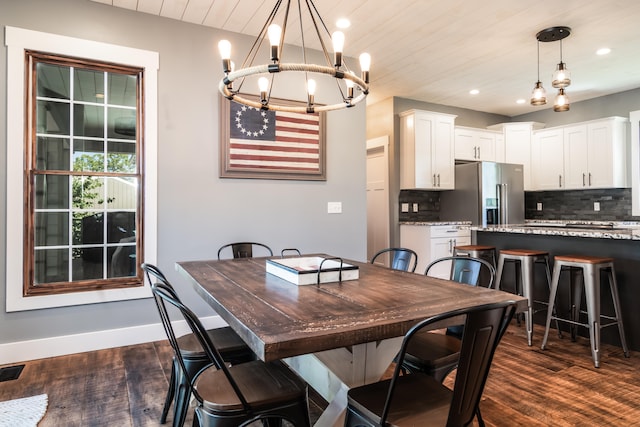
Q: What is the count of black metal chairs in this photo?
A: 6